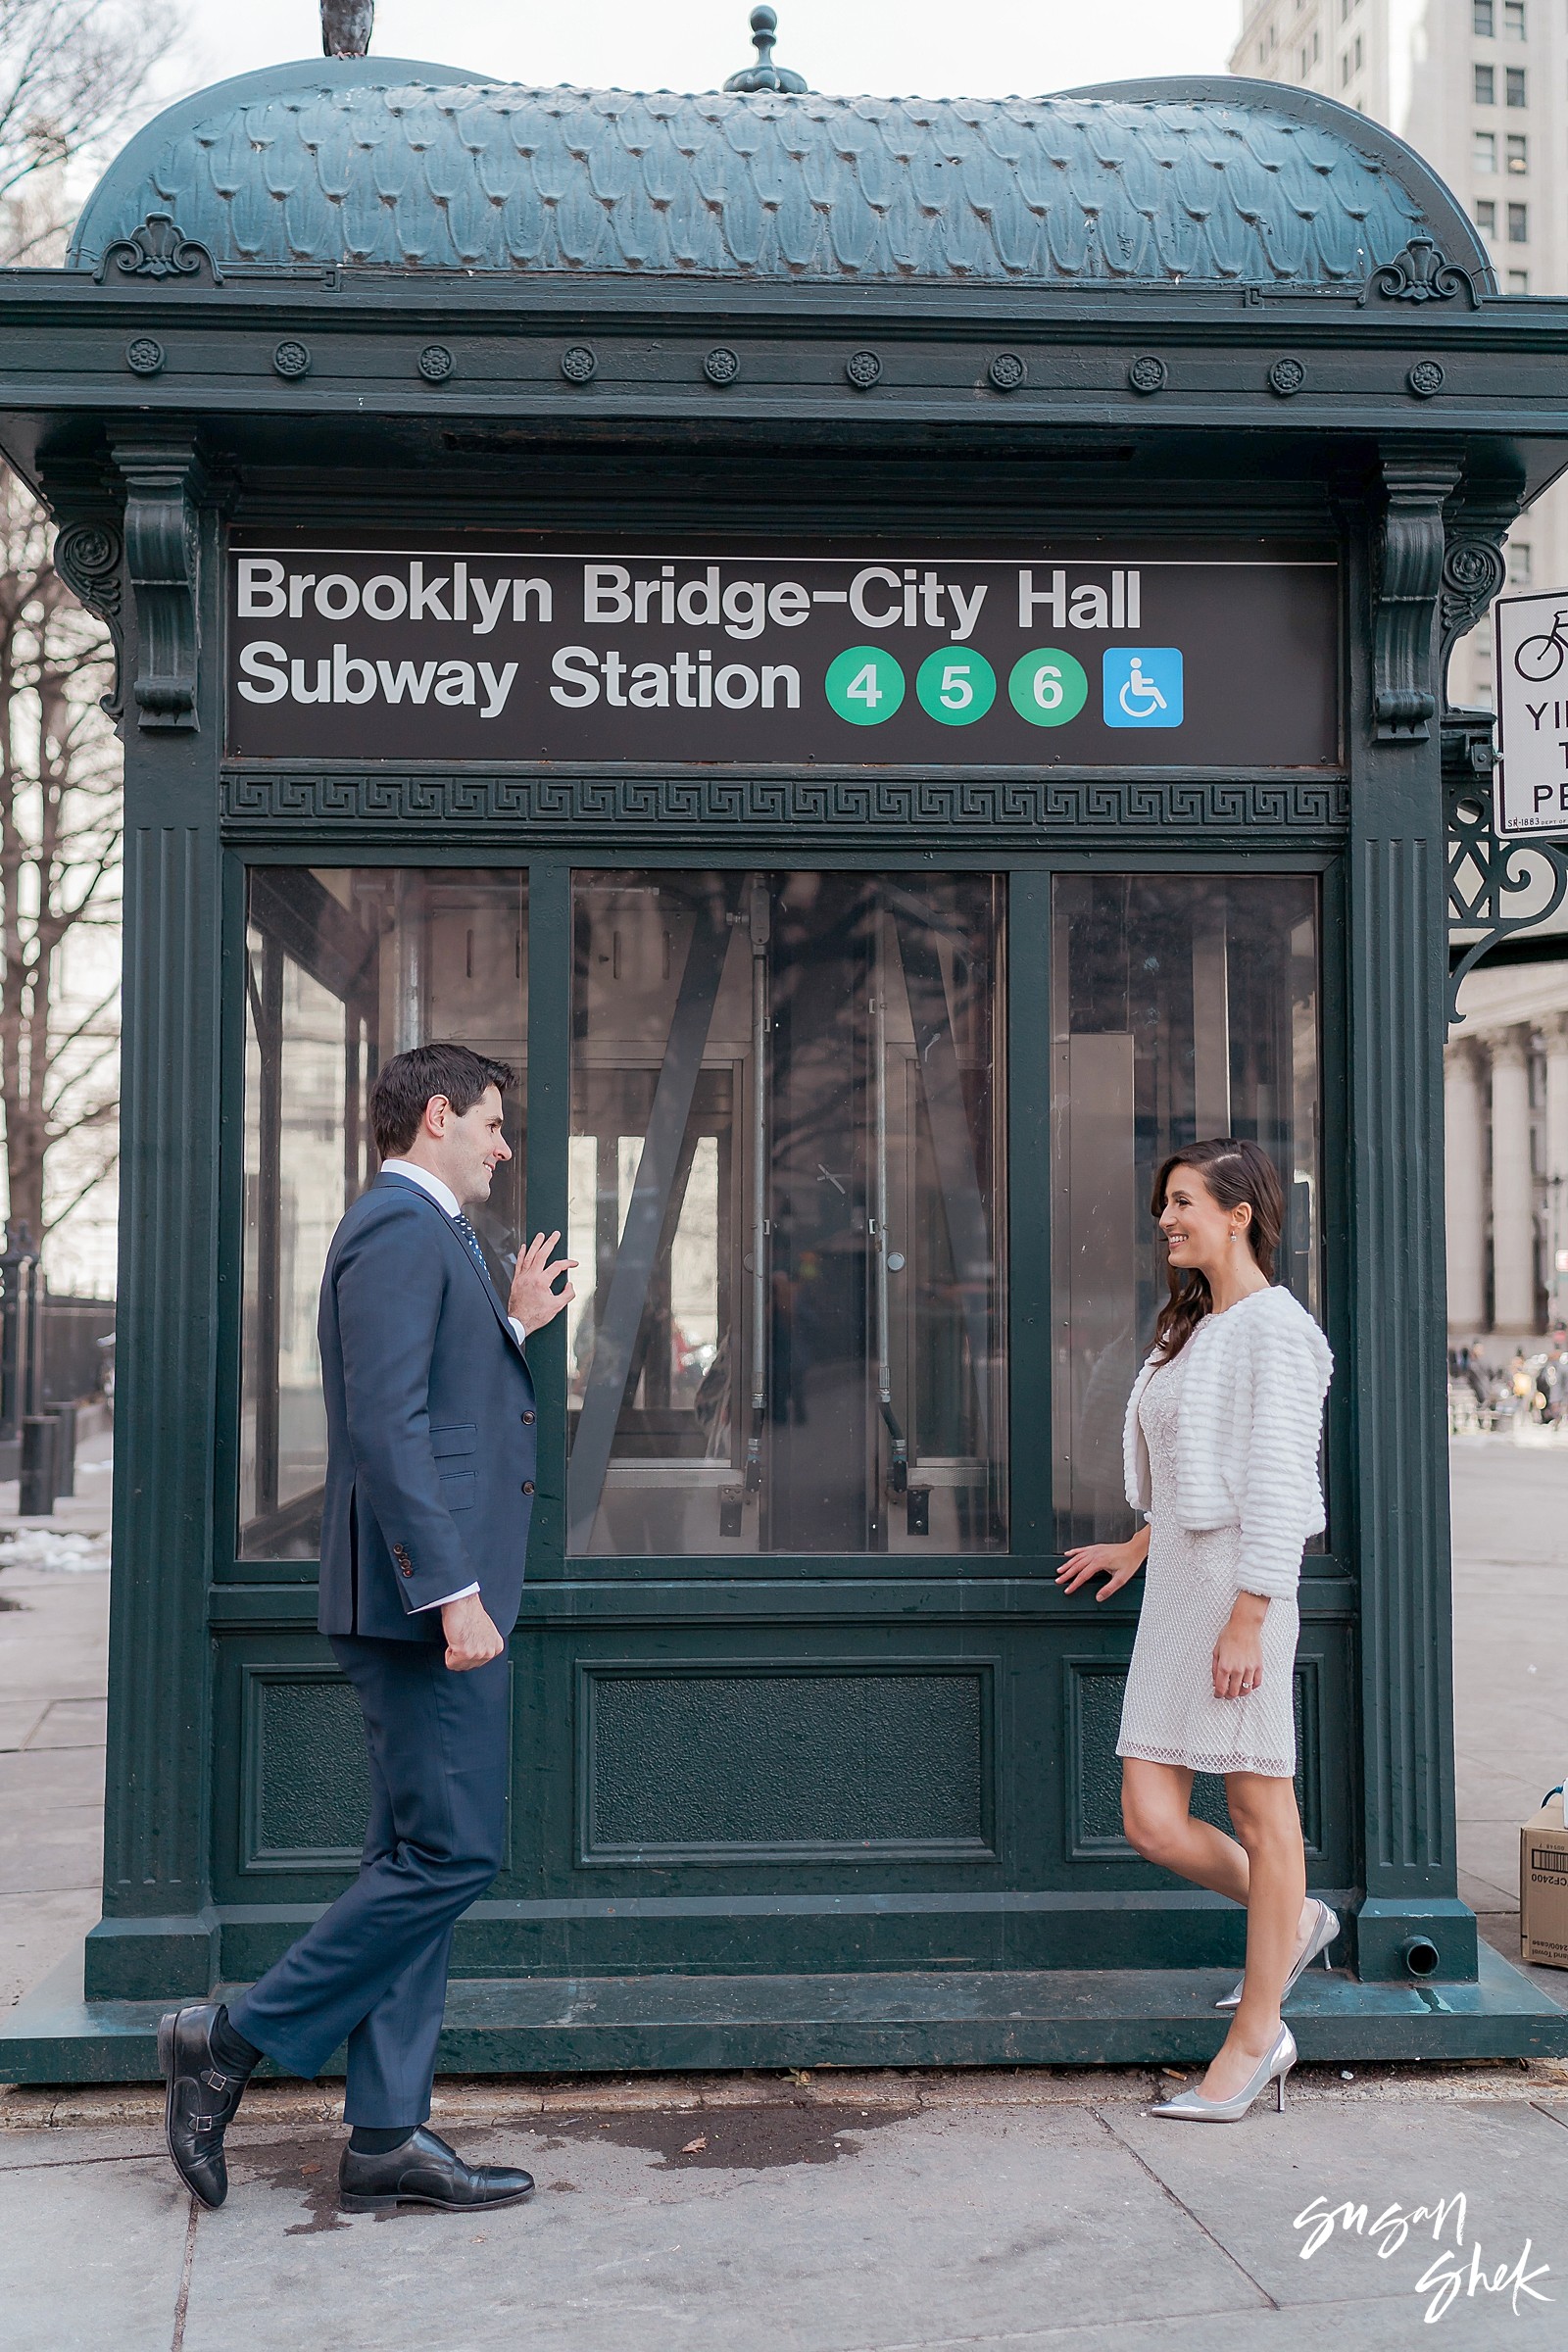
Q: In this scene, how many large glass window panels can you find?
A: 3